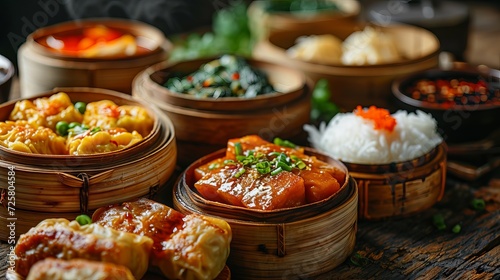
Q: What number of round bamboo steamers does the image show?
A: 7